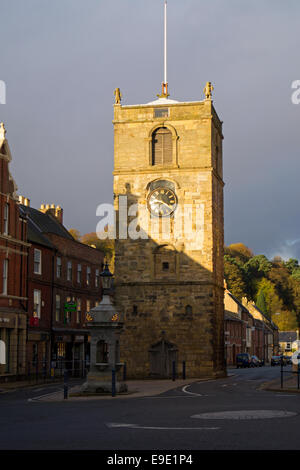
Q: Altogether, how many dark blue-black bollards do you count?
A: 5